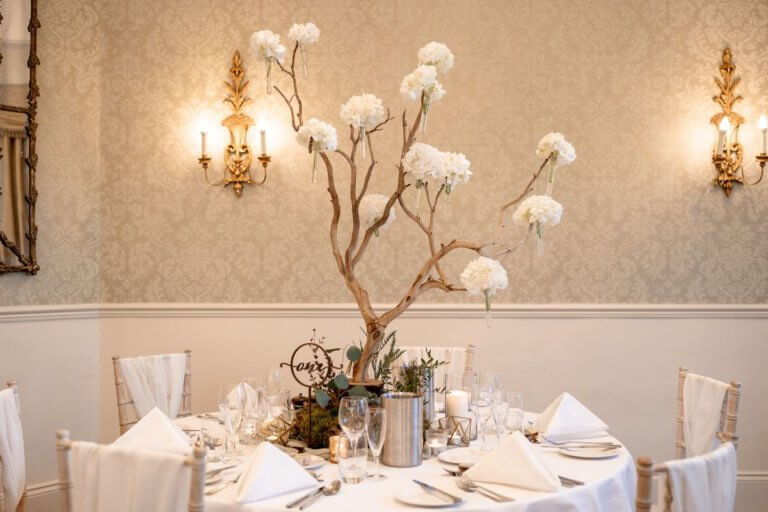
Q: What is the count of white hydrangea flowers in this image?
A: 12